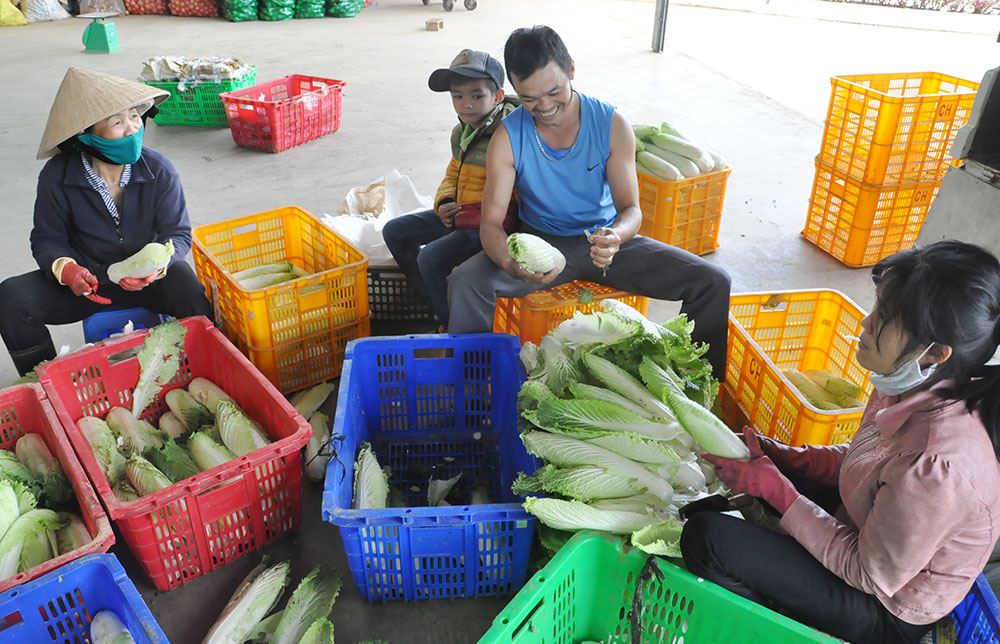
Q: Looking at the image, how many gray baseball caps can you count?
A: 1